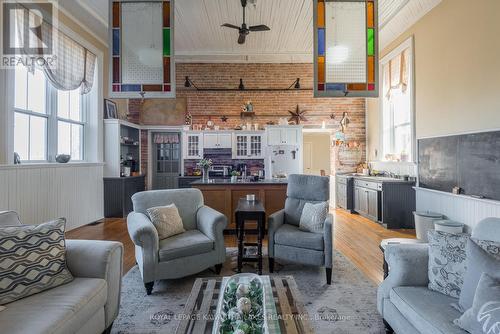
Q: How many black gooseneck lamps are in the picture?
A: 3